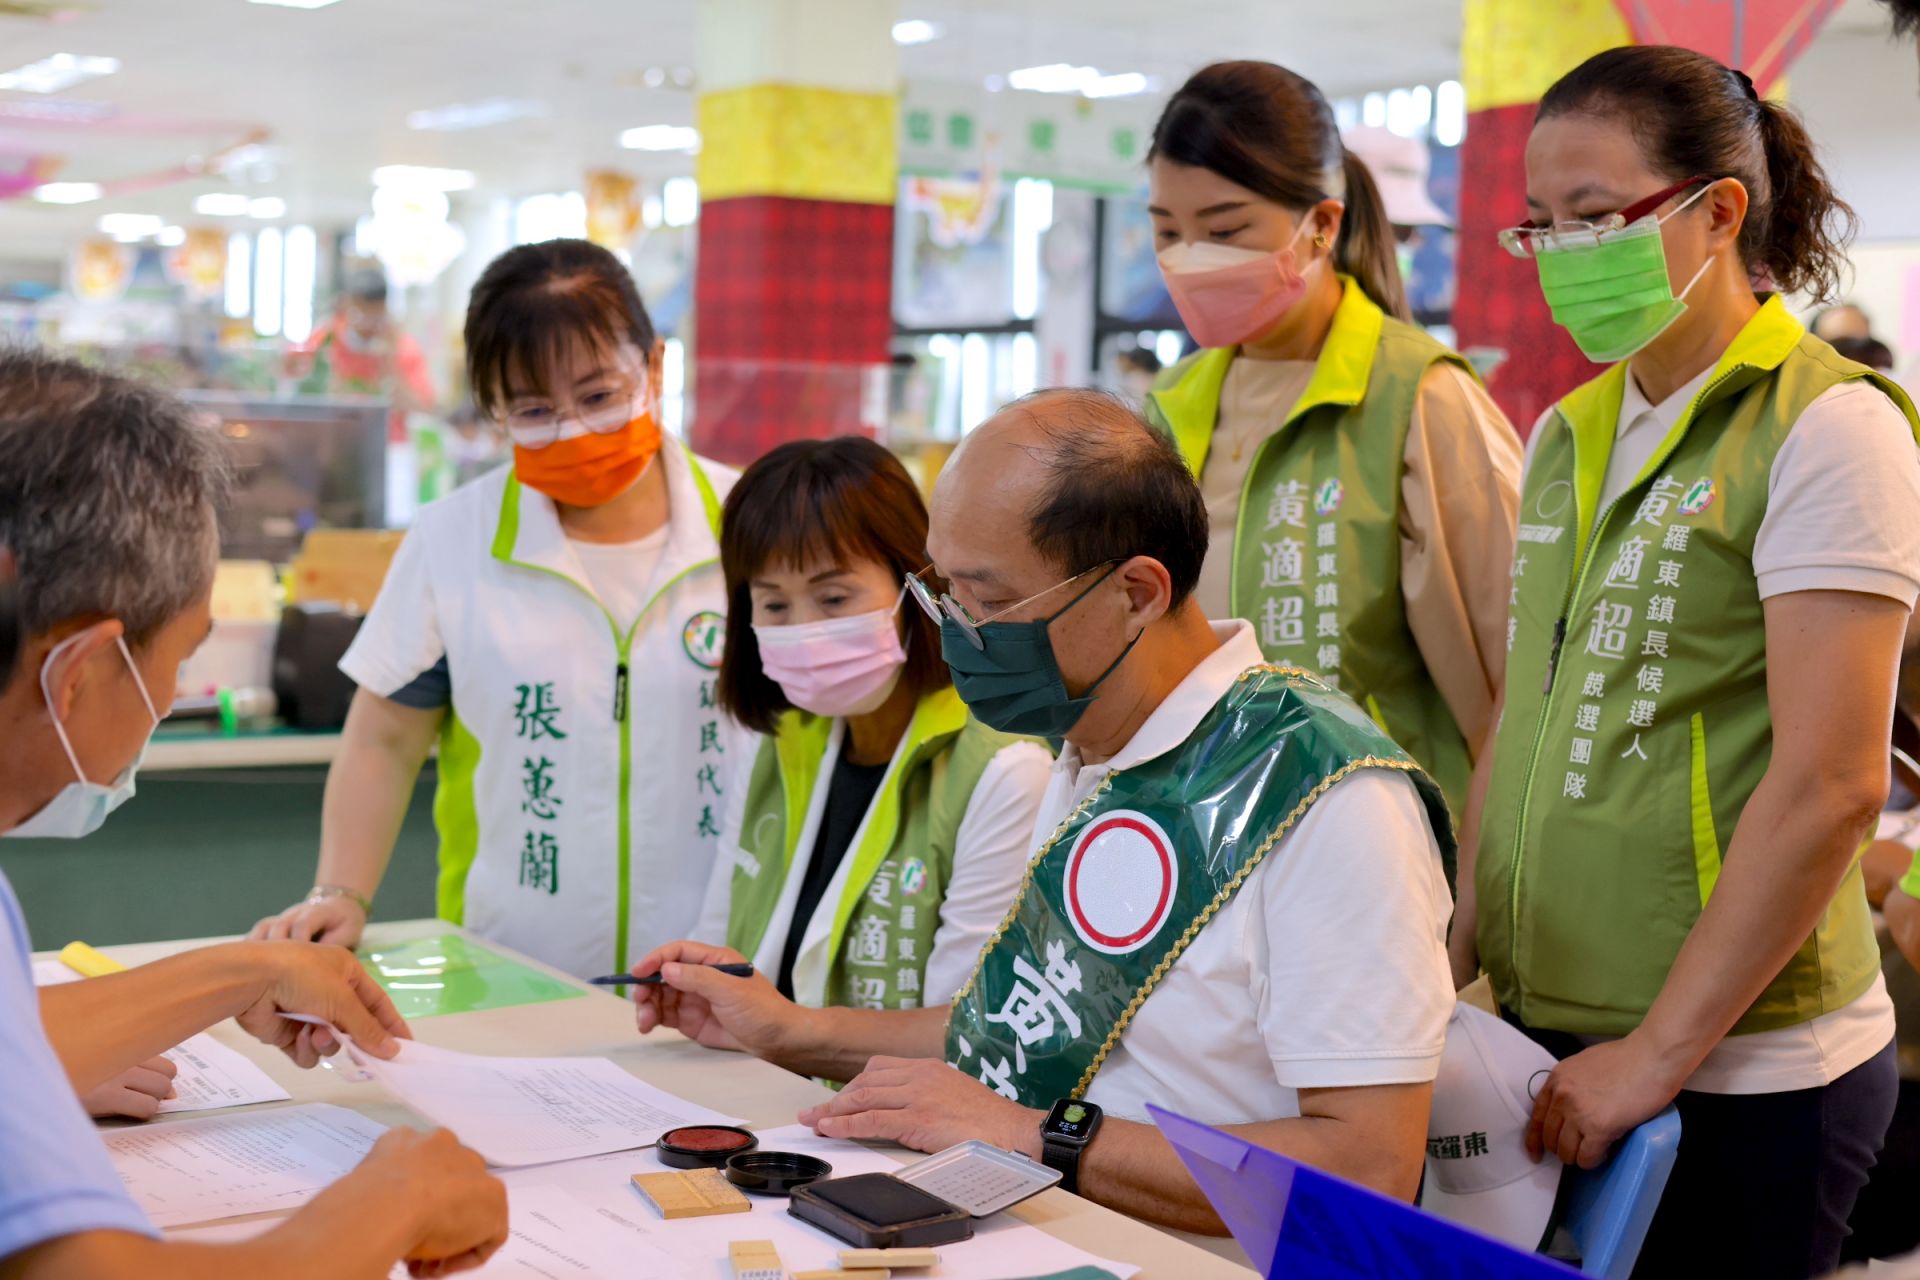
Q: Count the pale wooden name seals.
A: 4